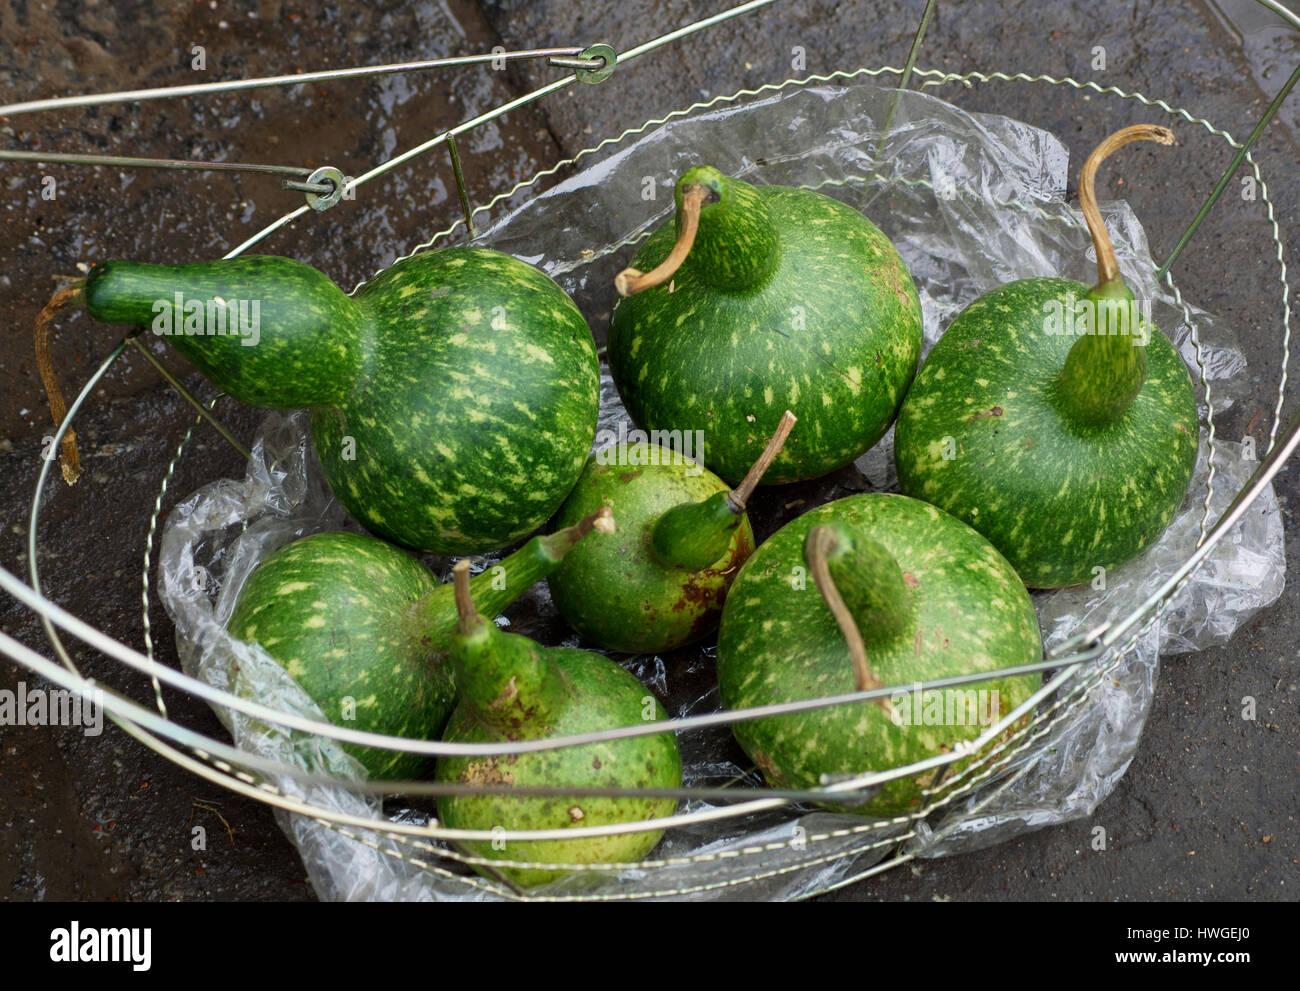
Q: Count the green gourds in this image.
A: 7